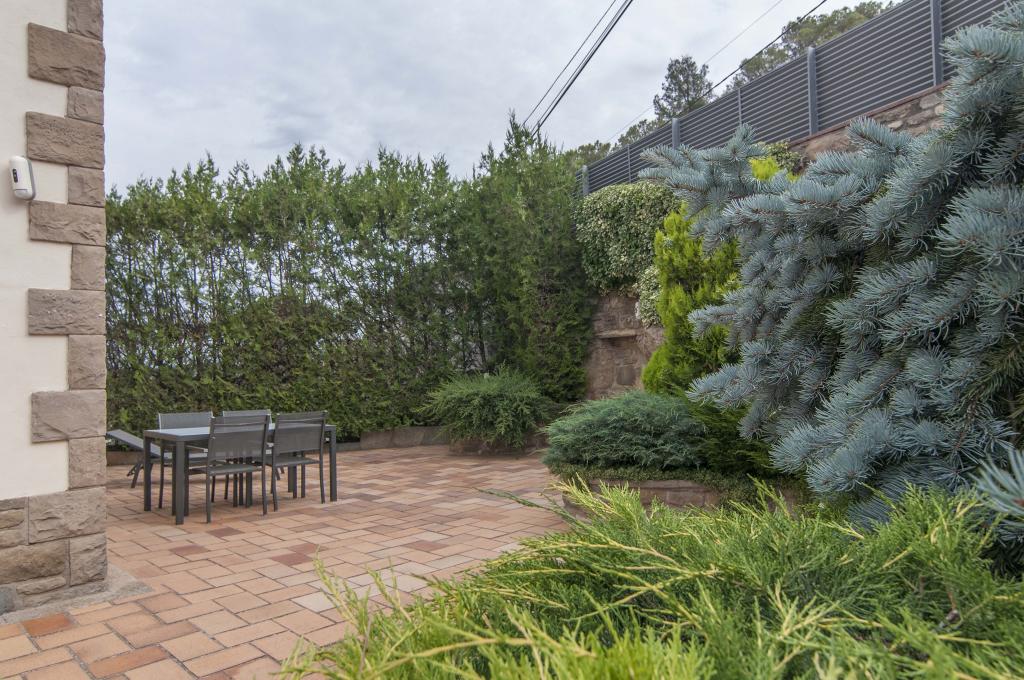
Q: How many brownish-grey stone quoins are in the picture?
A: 13